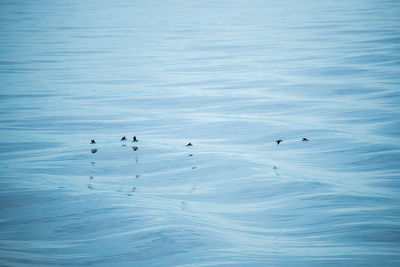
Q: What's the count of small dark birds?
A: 6